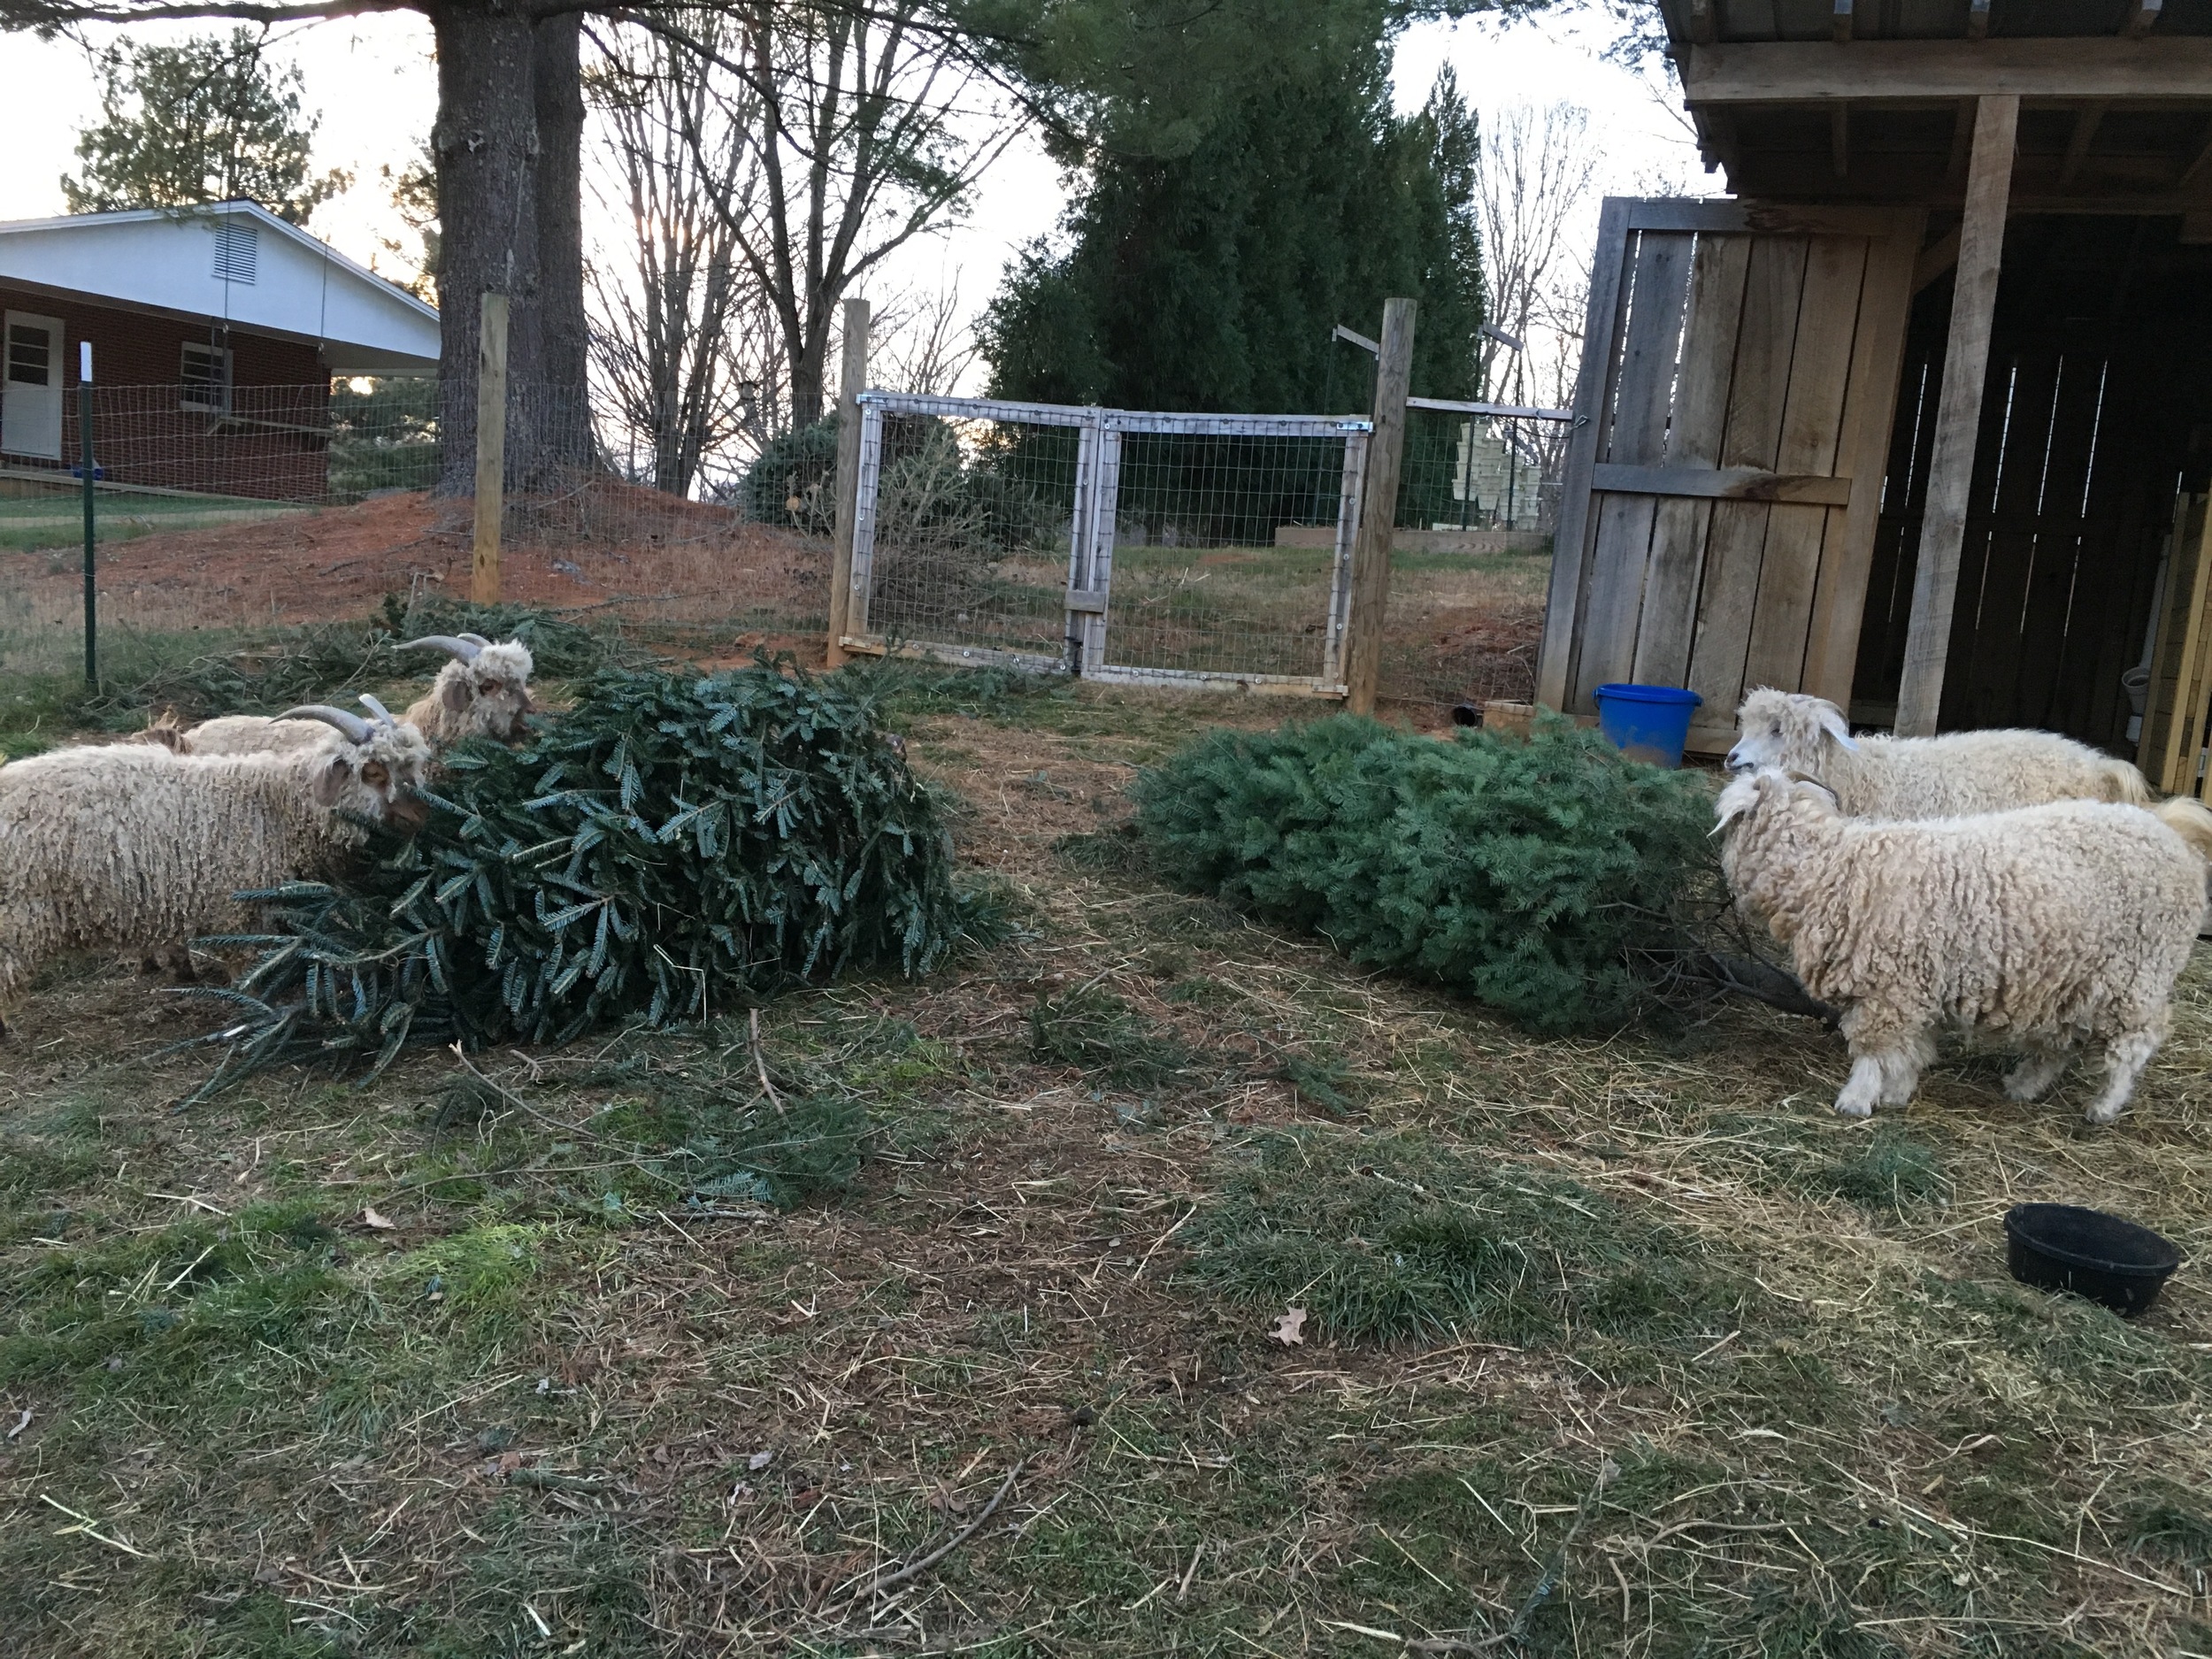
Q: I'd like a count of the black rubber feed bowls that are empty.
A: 1